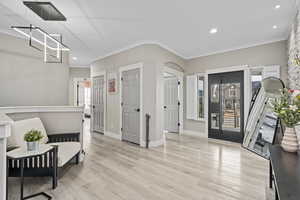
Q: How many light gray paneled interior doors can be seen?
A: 3